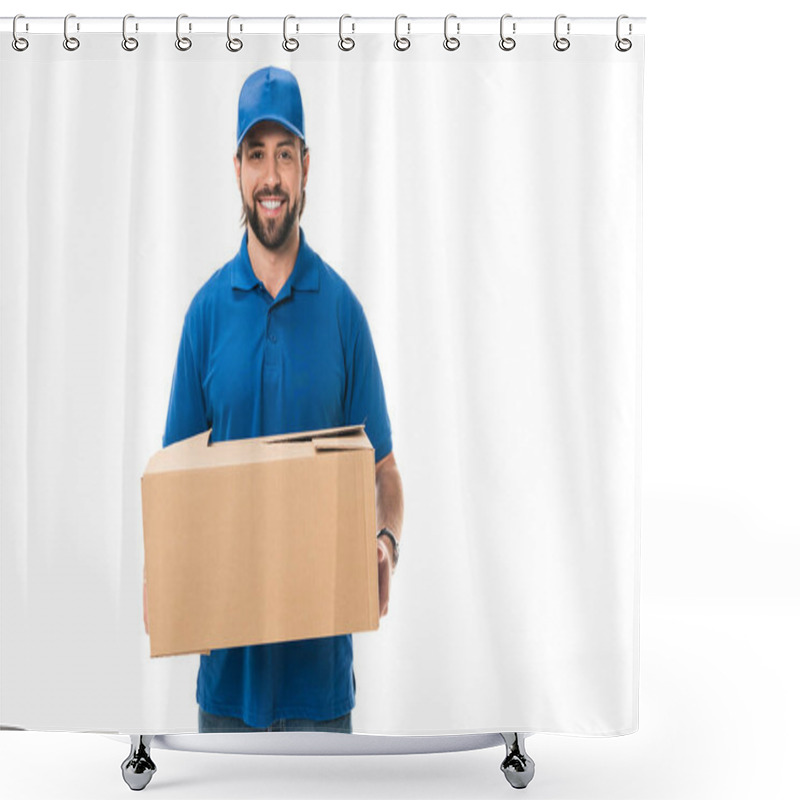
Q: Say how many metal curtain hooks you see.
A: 12